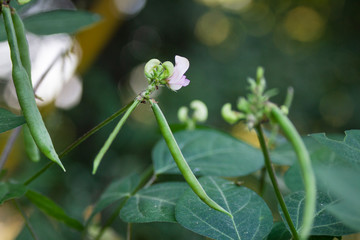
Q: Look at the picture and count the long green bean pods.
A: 5